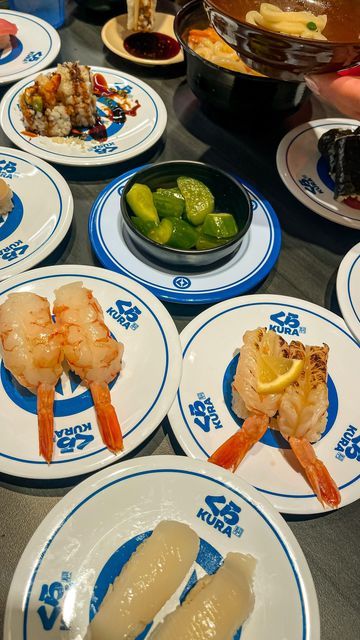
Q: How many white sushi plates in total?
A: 8